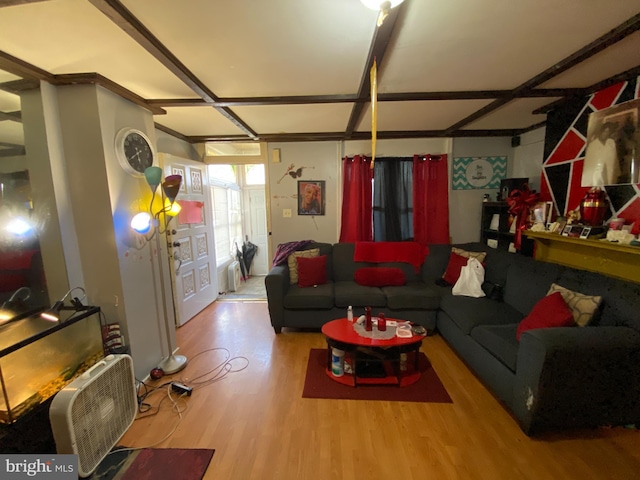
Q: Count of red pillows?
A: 4